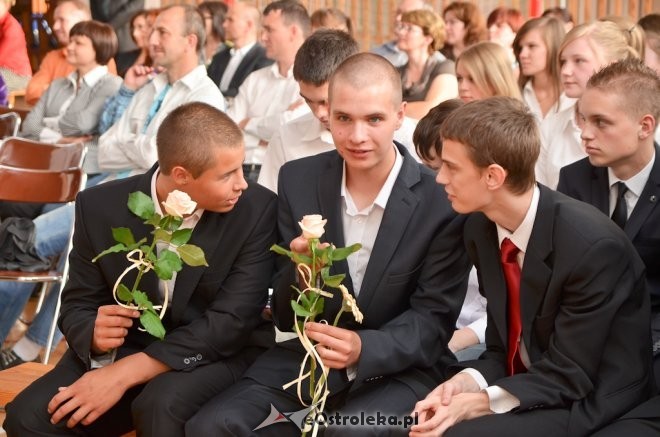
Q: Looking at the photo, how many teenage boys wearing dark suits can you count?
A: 4